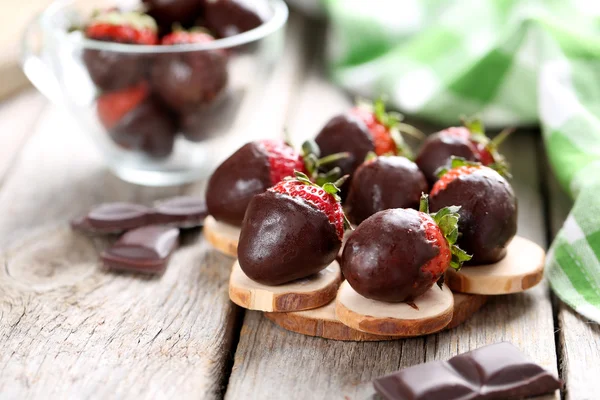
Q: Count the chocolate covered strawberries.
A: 13